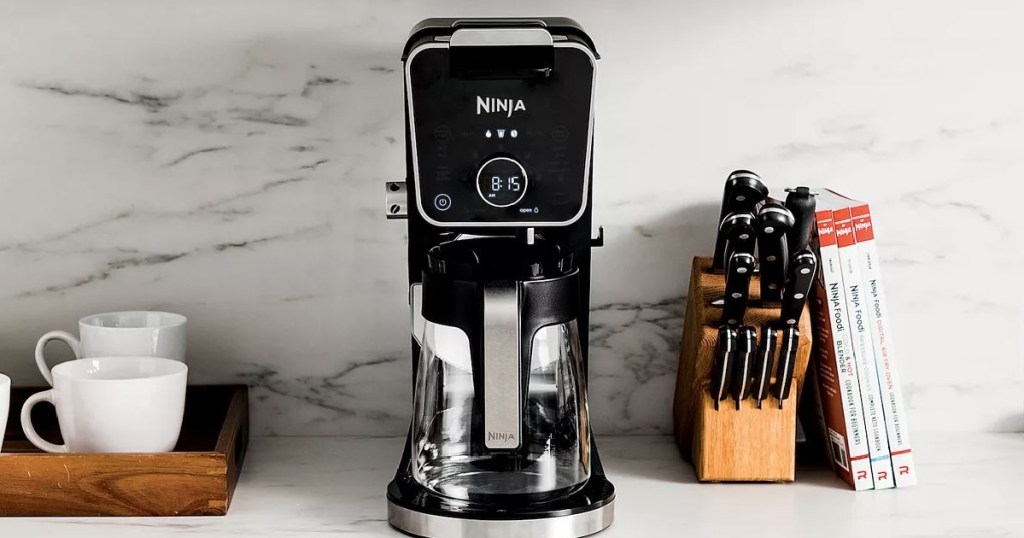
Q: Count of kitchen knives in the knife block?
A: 9